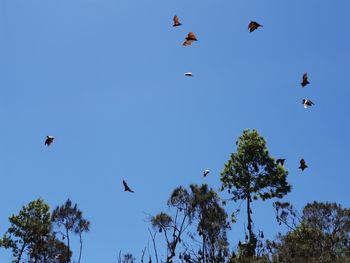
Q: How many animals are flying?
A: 11